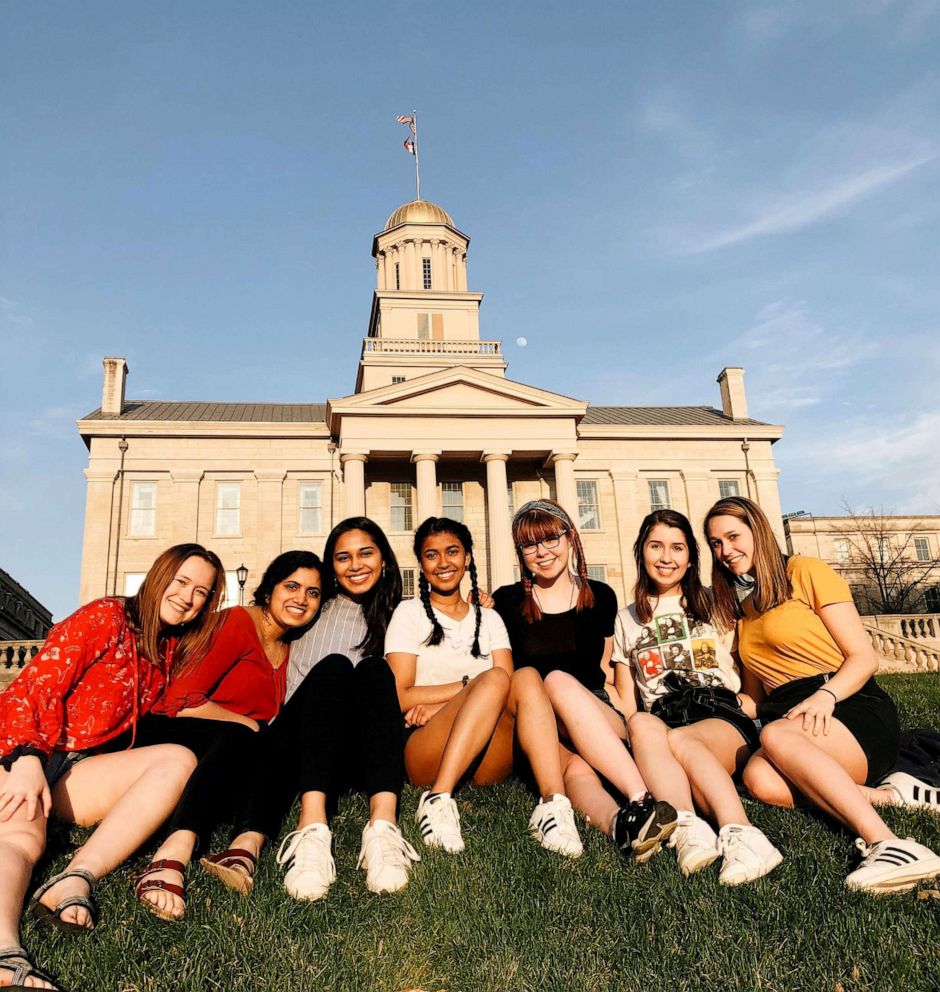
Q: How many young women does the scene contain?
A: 7